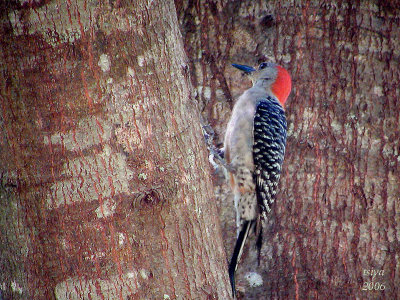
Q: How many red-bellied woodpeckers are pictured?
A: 1